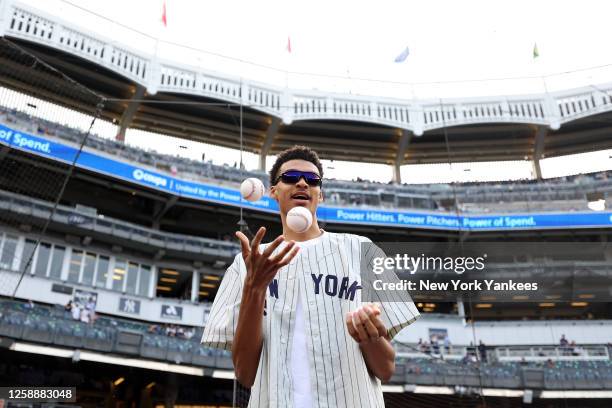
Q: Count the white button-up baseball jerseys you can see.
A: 1